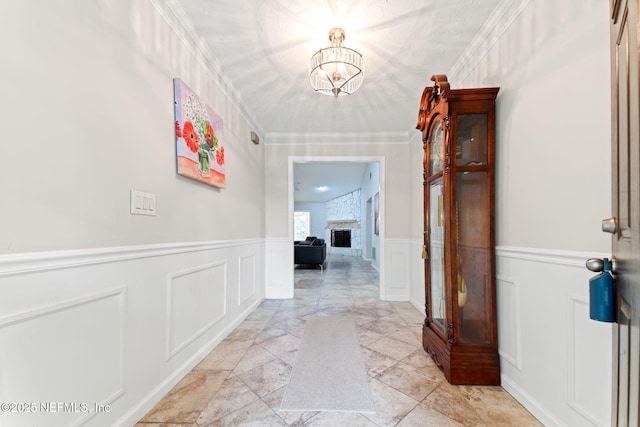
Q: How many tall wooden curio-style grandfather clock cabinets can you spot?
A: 1